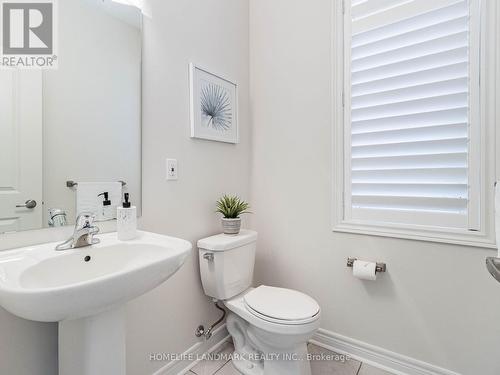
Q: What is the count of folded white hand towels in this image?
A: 1